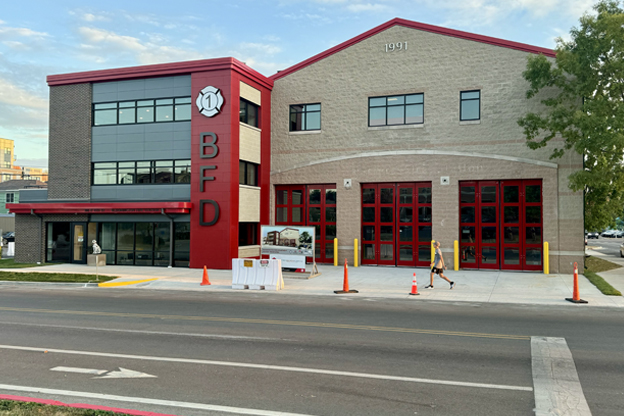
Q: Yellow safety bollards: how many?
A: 5